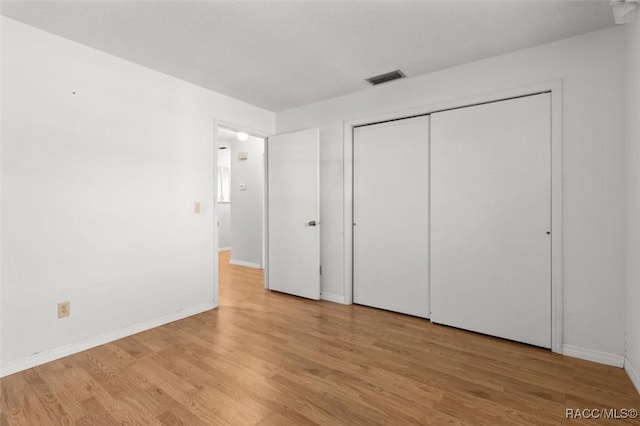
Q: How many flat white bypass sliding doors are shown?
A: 2